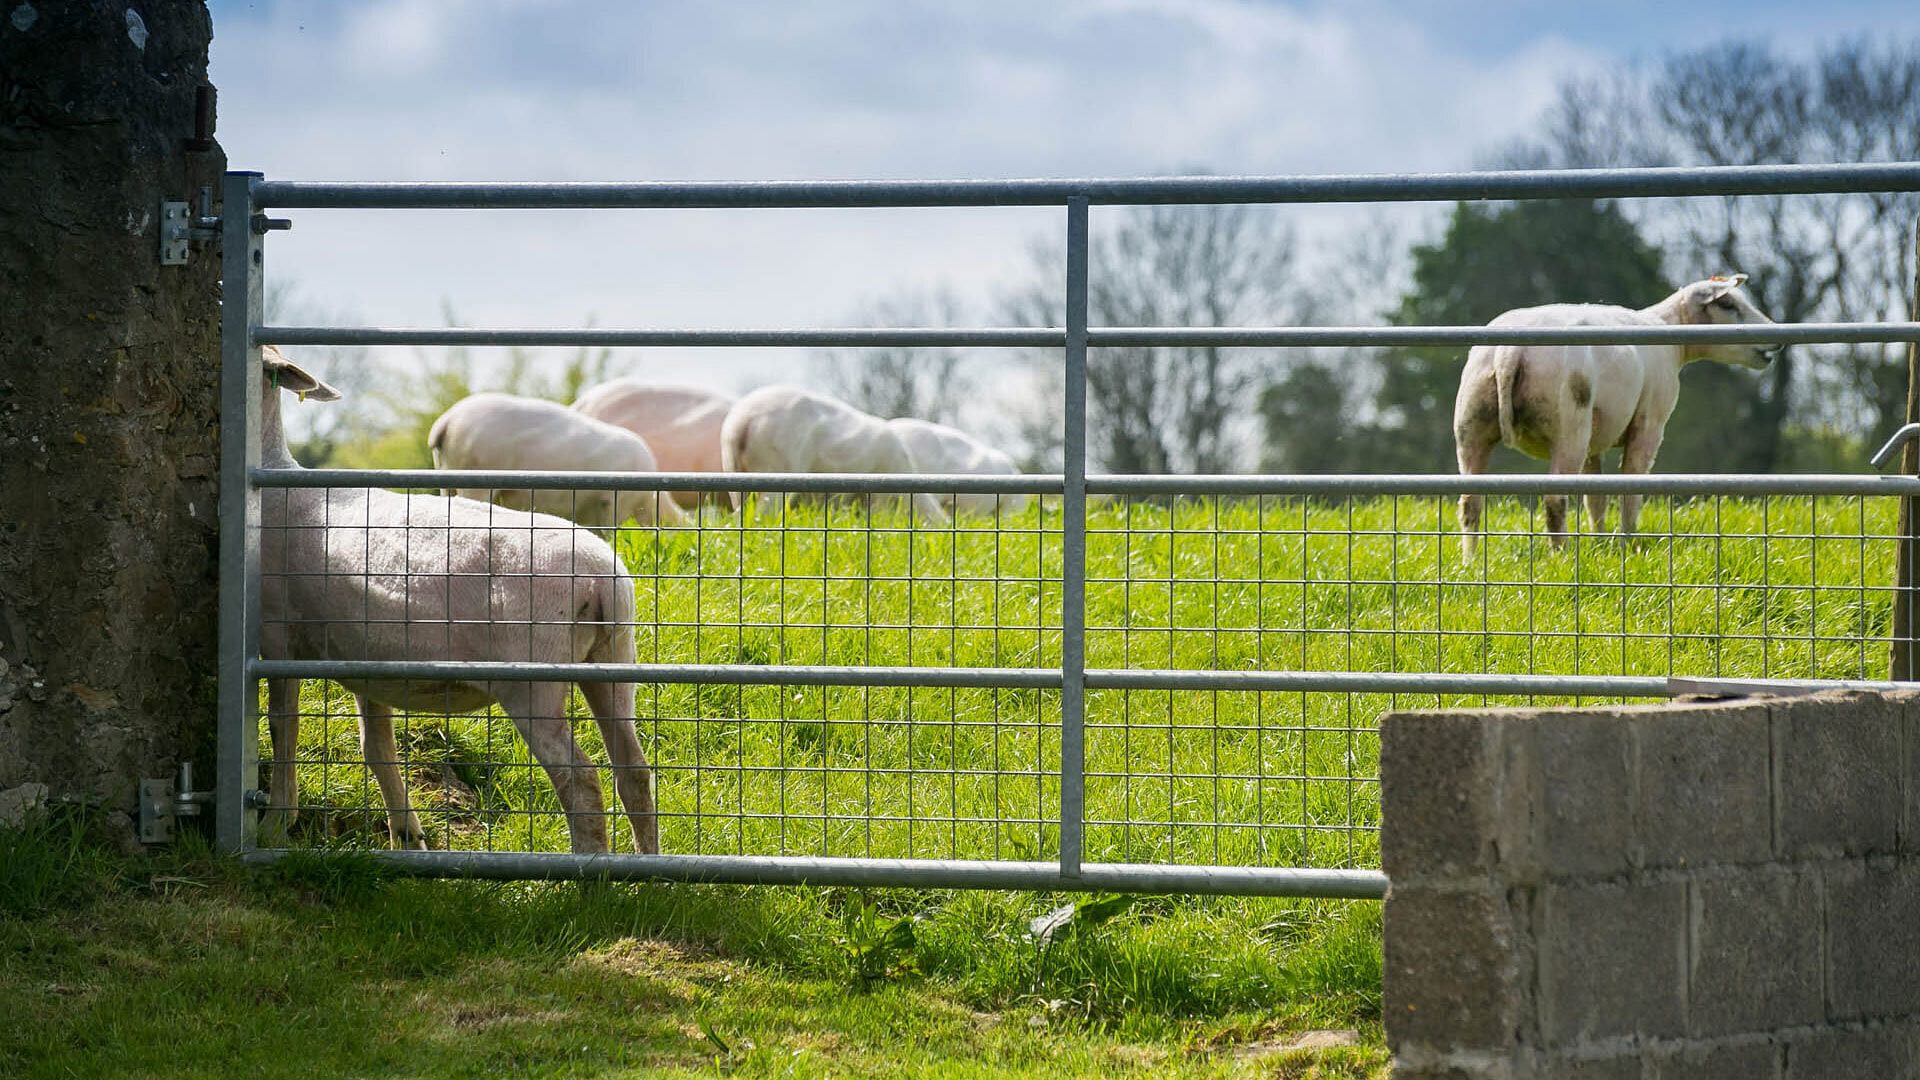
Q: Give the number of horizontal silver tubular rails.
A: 5